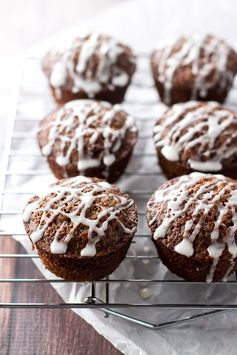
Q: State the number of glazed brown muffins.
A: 6